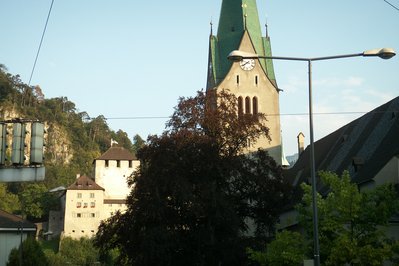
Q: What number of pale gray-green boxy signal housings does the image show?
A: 3